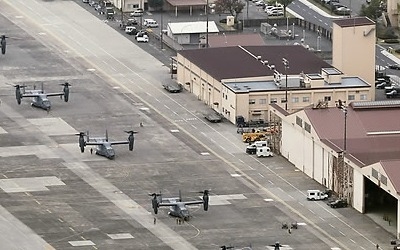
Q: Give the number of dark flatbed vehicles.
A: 2